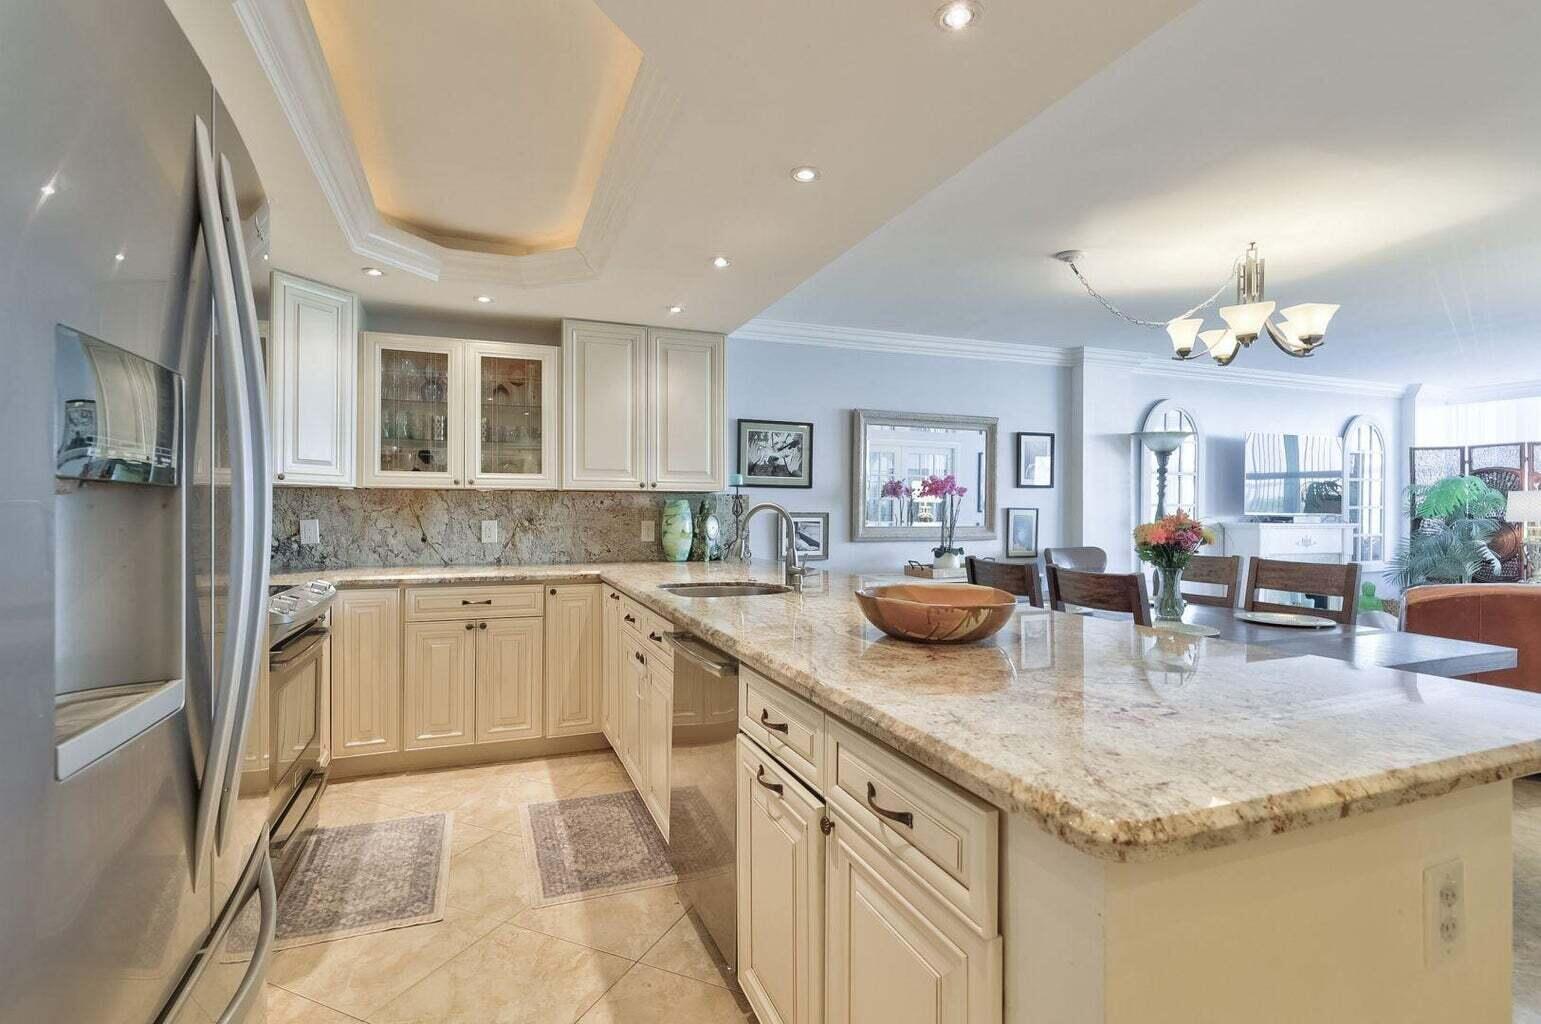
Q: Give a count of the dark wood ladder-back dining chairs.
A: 4